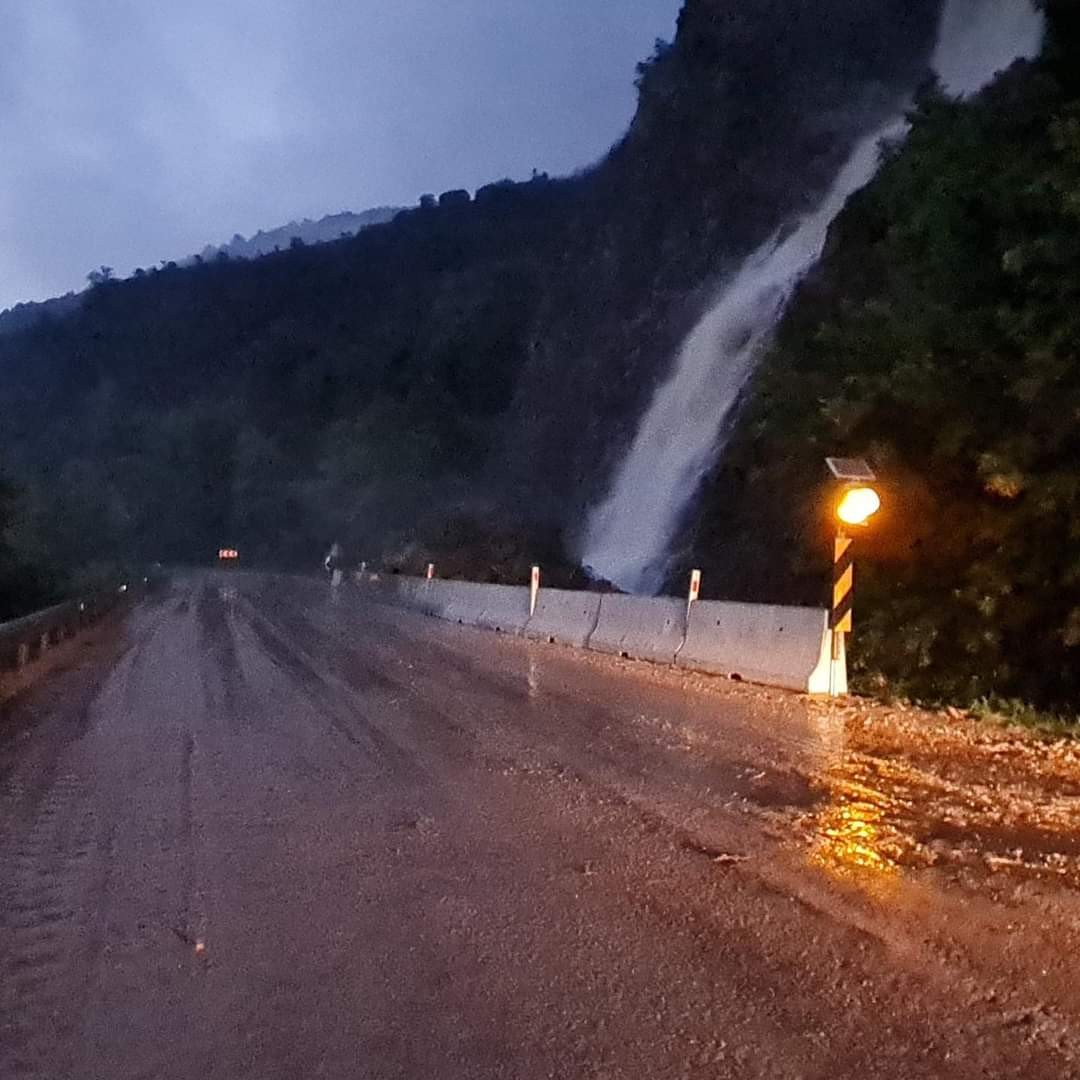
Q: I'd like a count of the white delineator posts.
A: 3